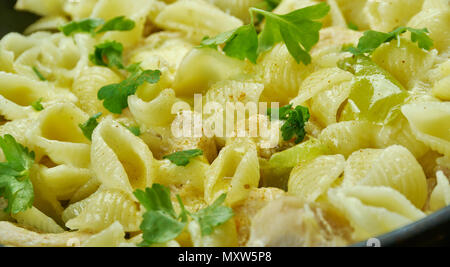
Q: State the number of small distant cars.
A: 0